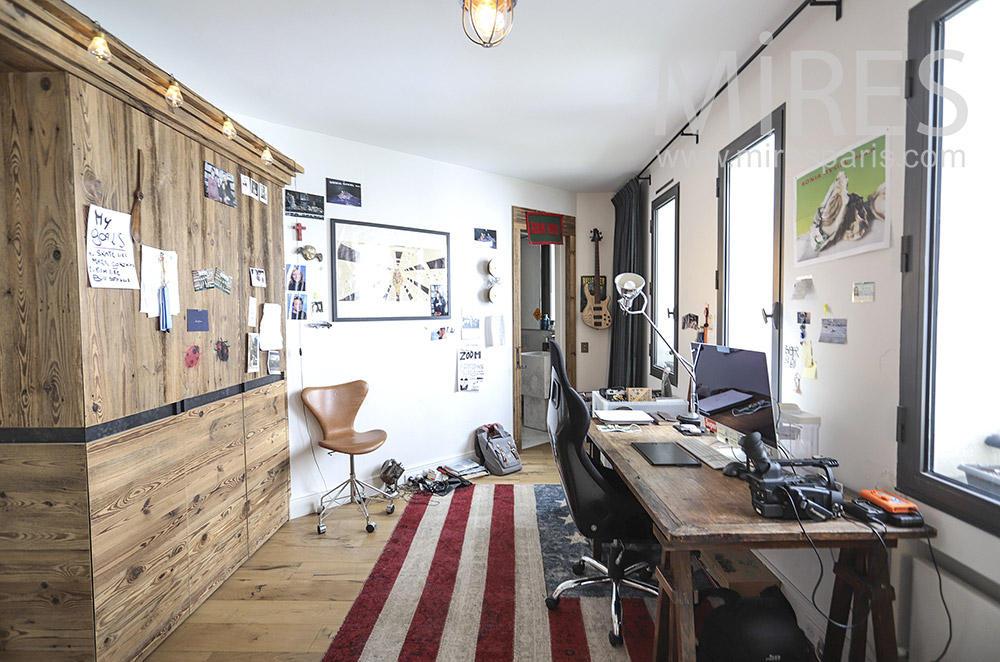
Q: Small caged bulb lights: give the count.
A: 4